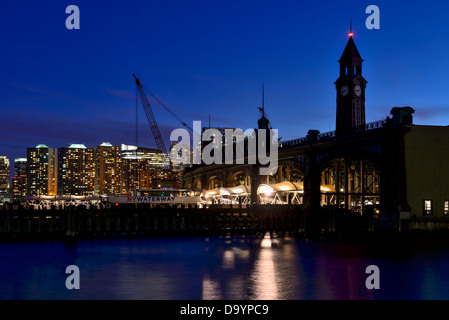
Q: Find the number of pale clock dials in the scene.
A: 2